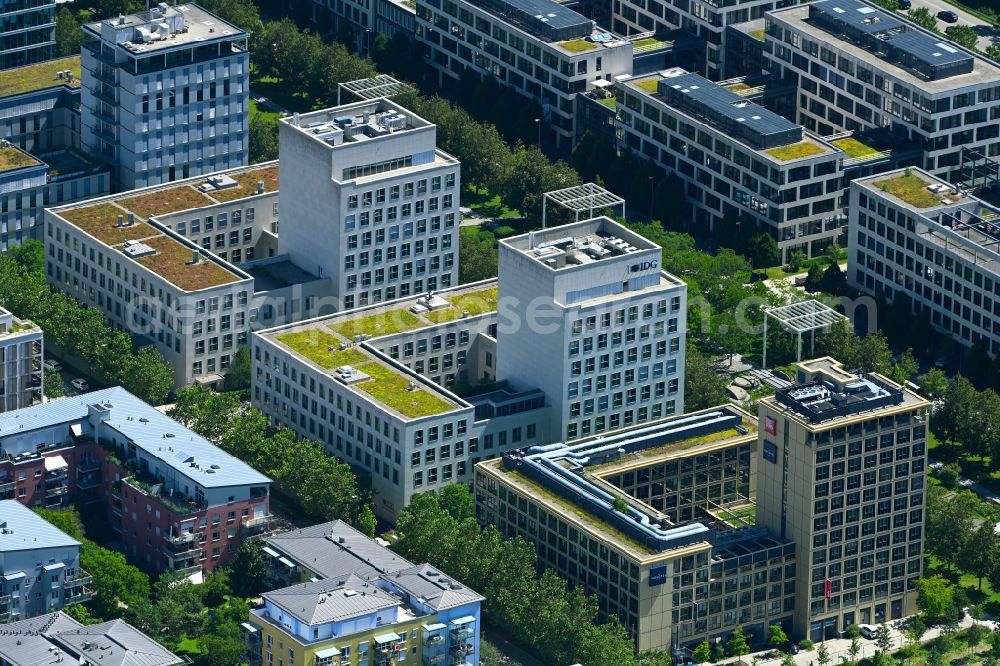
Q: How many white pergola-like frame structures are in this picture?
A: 3